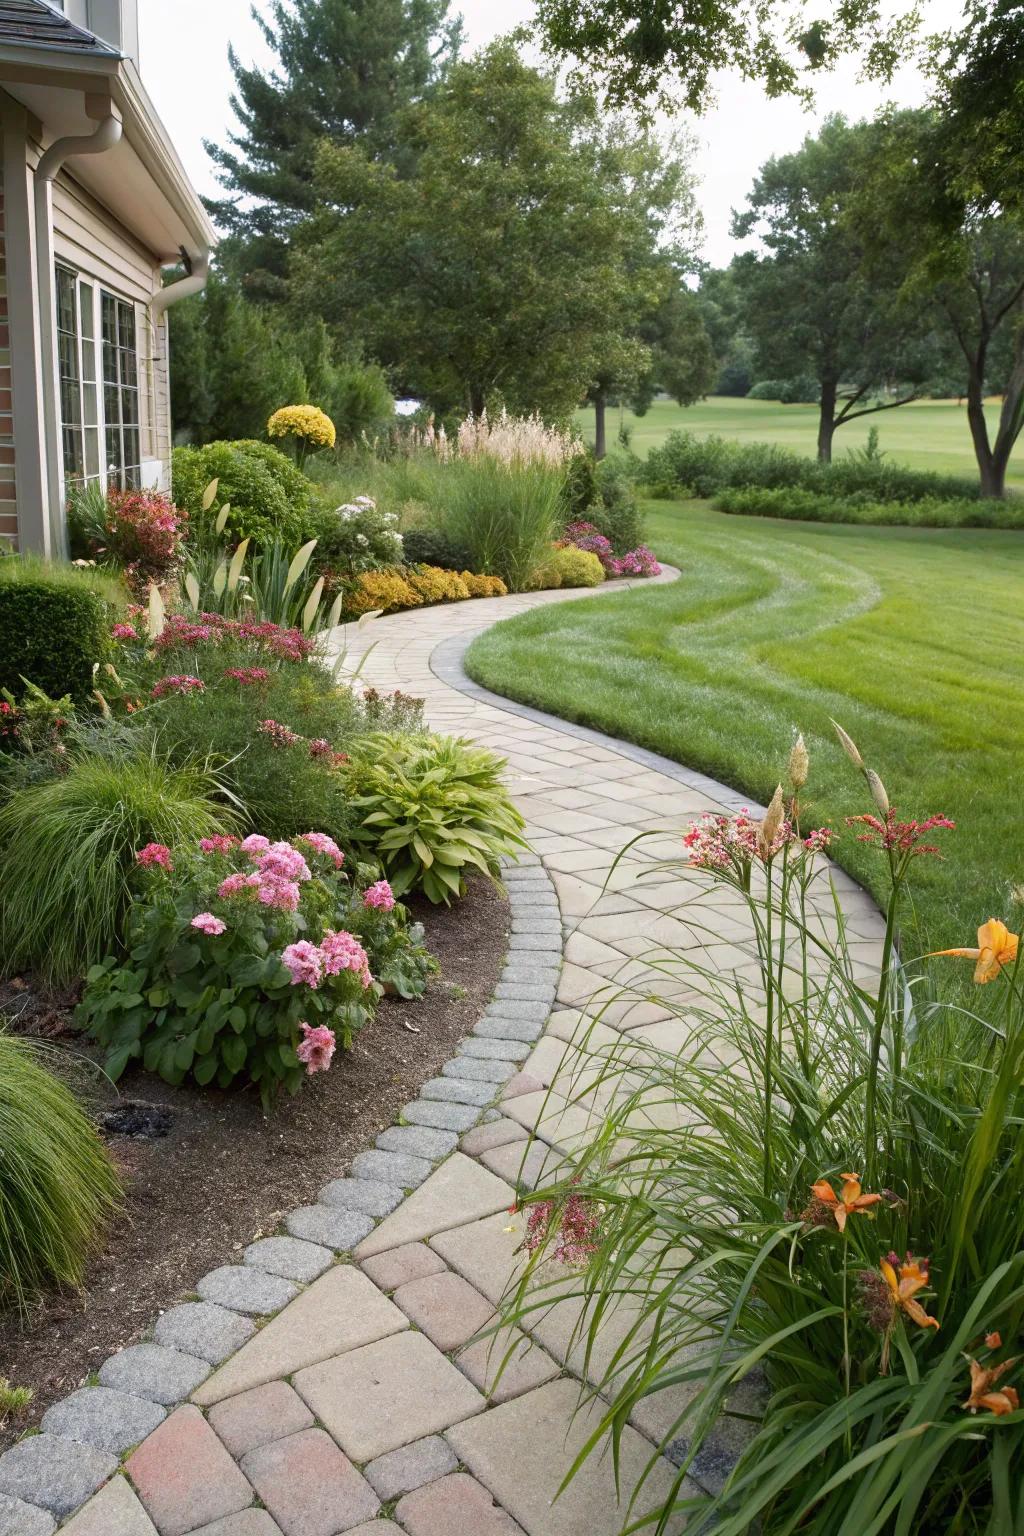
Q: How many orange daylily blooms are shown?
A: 4